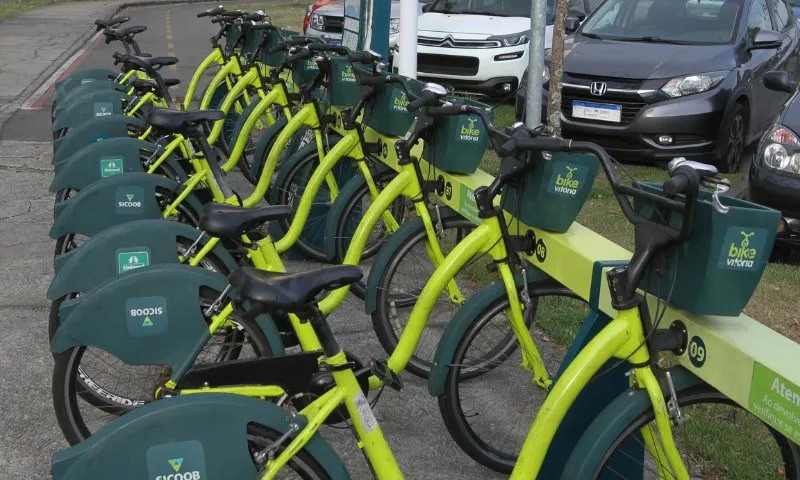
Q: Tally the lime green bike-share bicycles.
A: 9